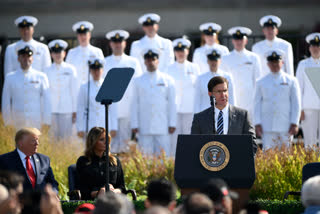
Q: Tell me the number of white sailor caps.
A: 15